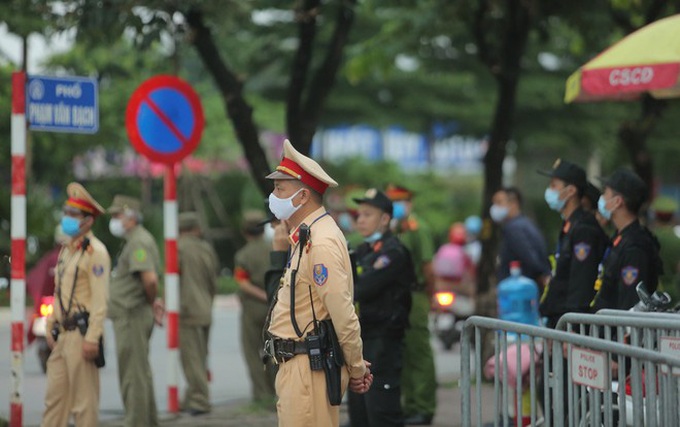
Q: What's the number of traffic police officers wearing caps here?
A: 2